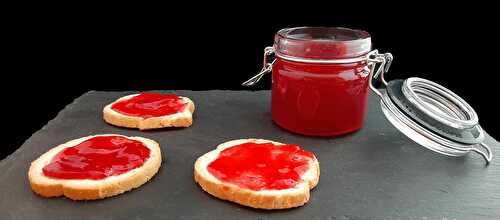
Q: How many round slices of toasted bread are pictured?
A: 3